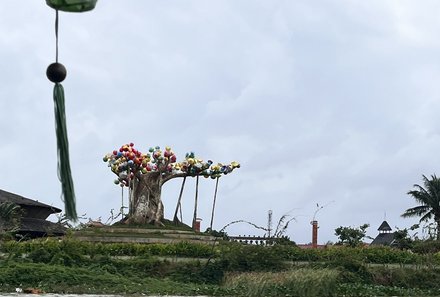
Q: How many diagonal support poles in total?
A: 3